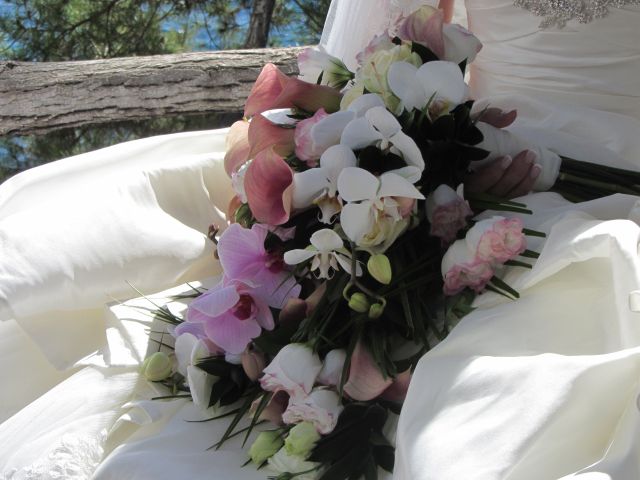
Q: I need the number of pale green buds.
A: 6